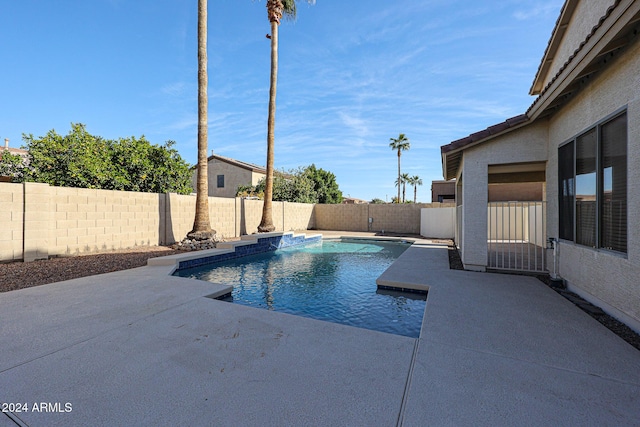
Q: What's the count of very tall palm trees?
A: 2